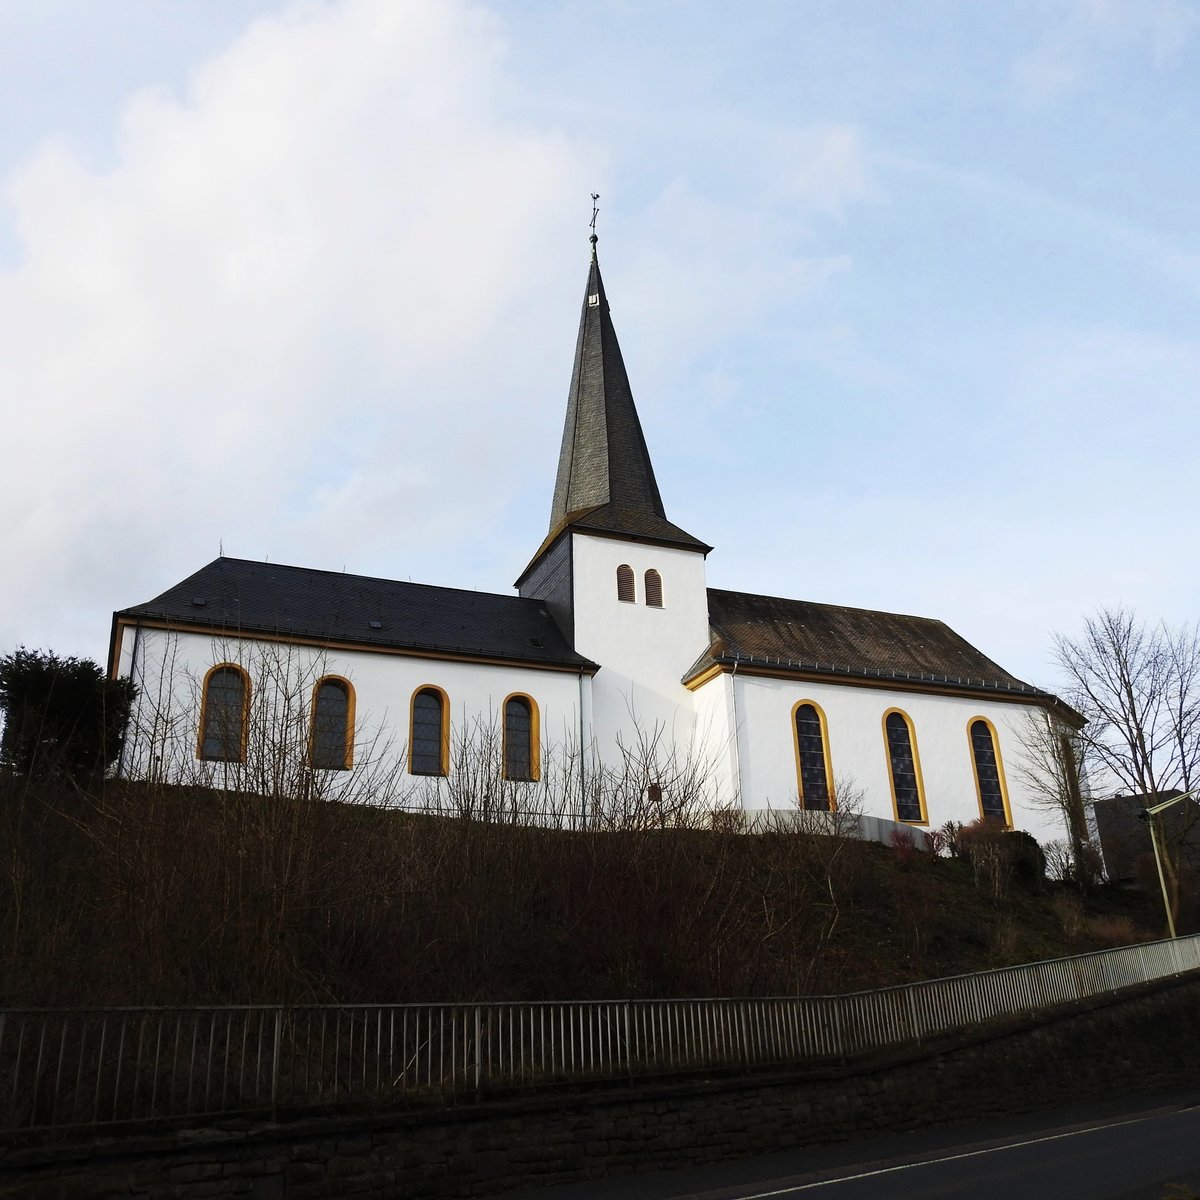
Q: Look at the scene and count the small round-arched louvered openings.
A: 2